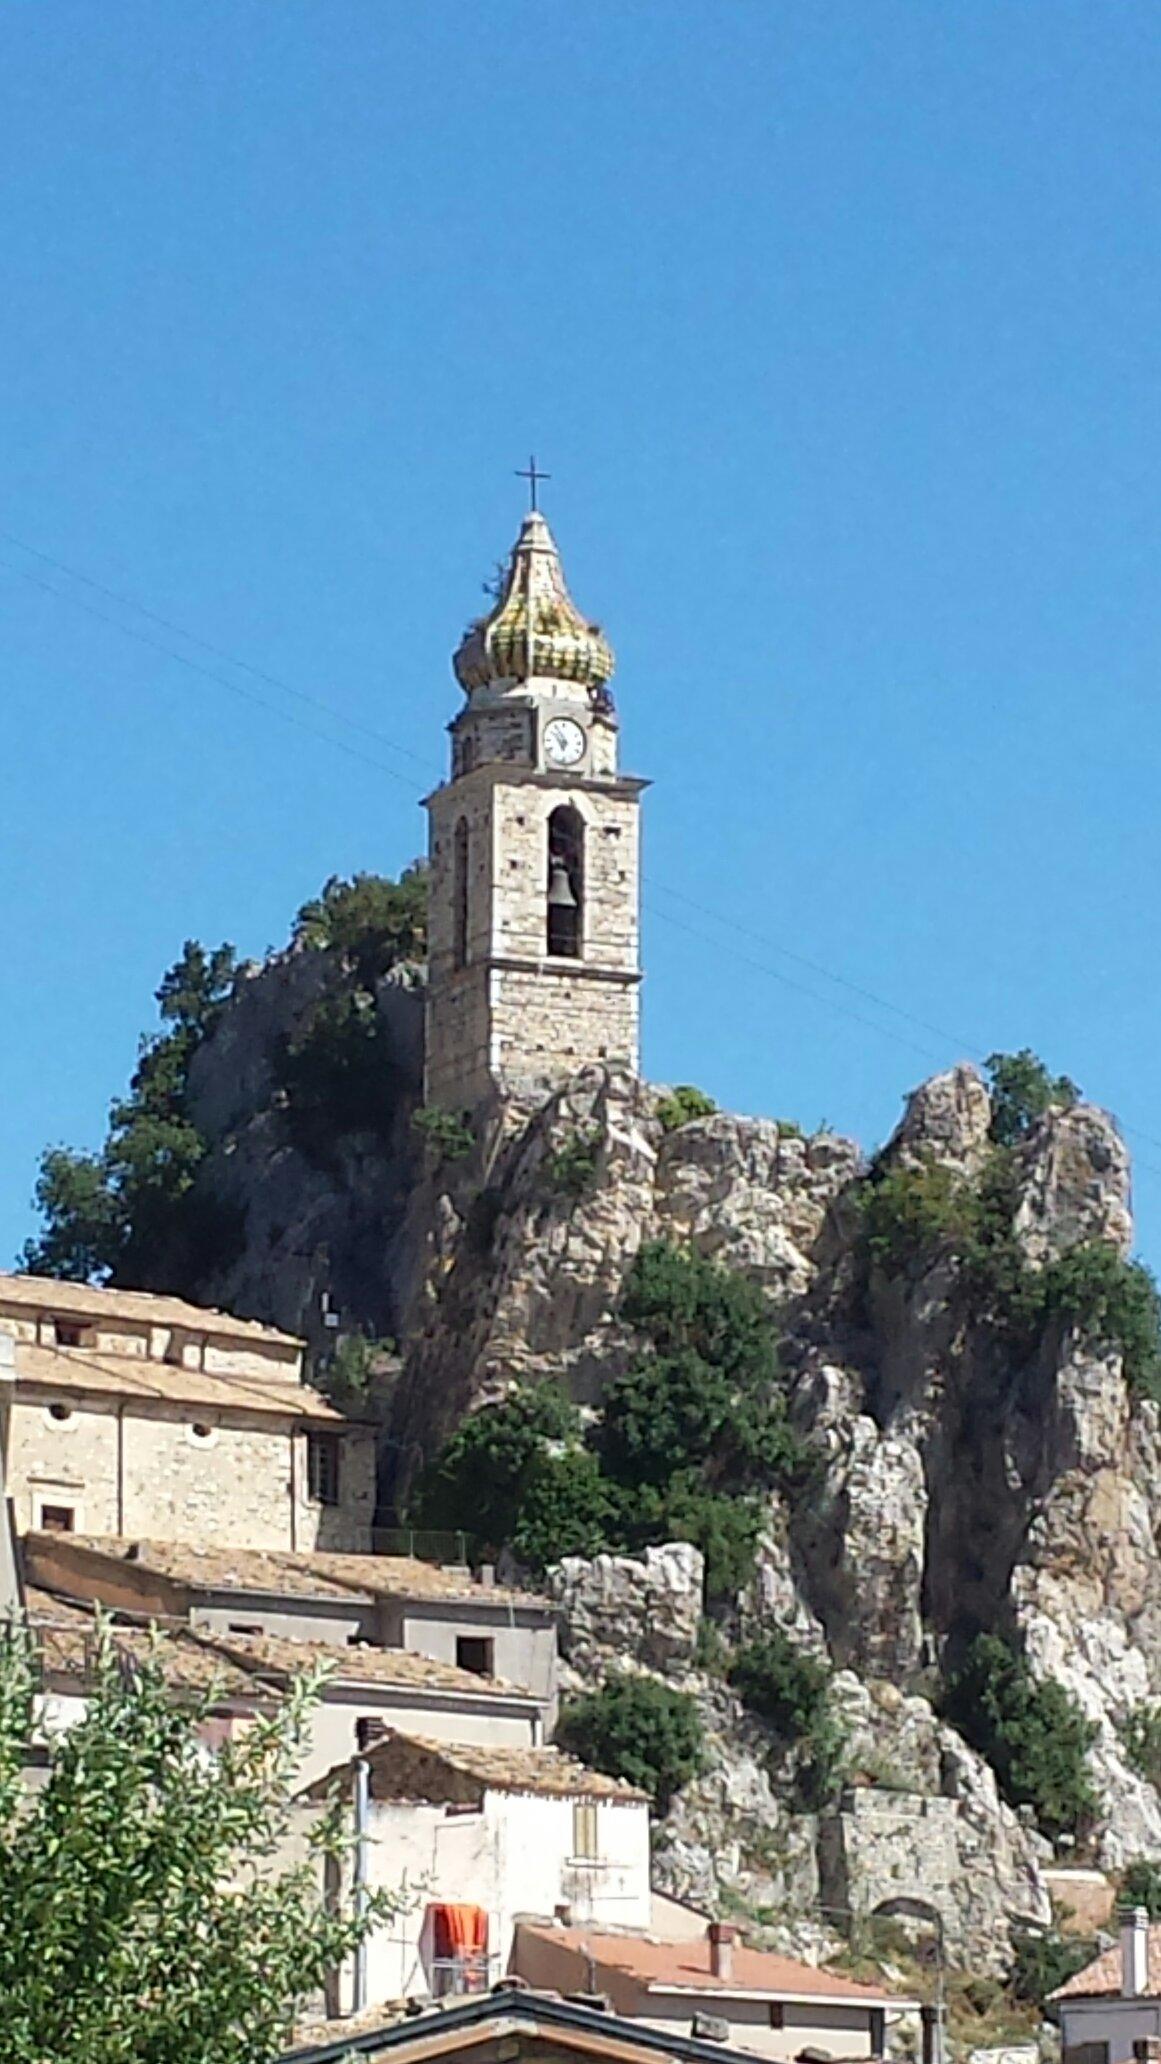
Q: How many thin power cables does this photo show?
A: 2